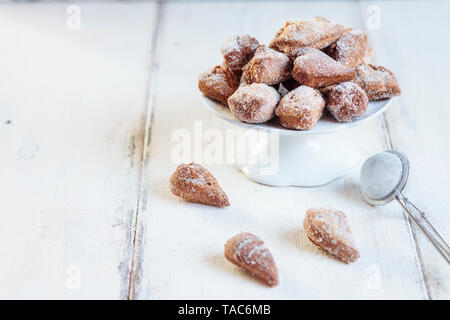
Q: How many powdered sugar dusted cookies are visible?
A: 13